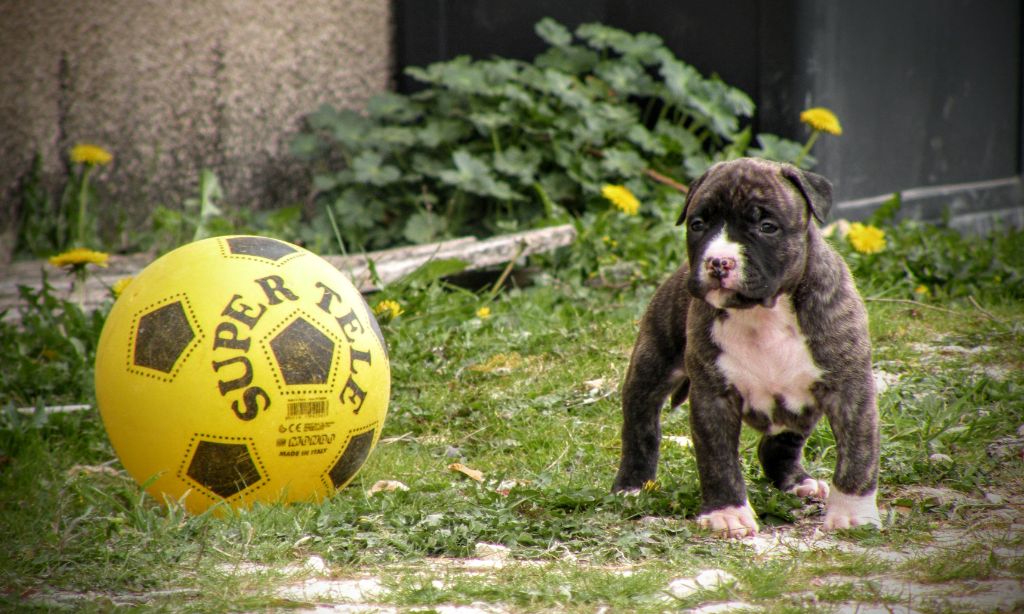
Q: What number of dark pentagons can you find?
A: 6